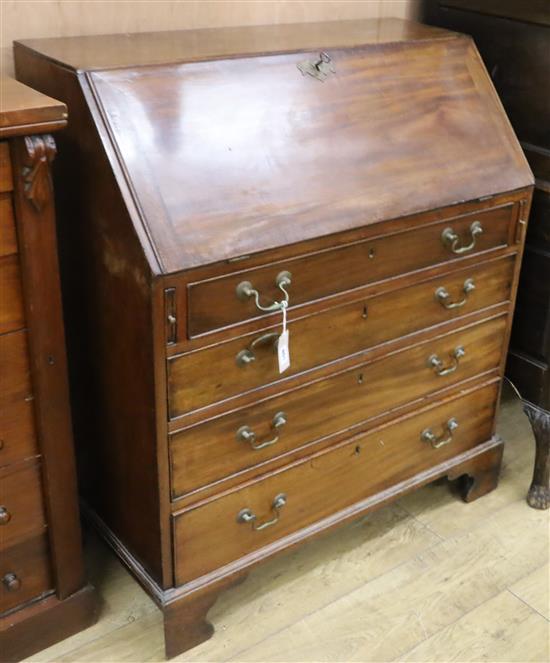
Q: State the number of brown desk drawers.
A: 4